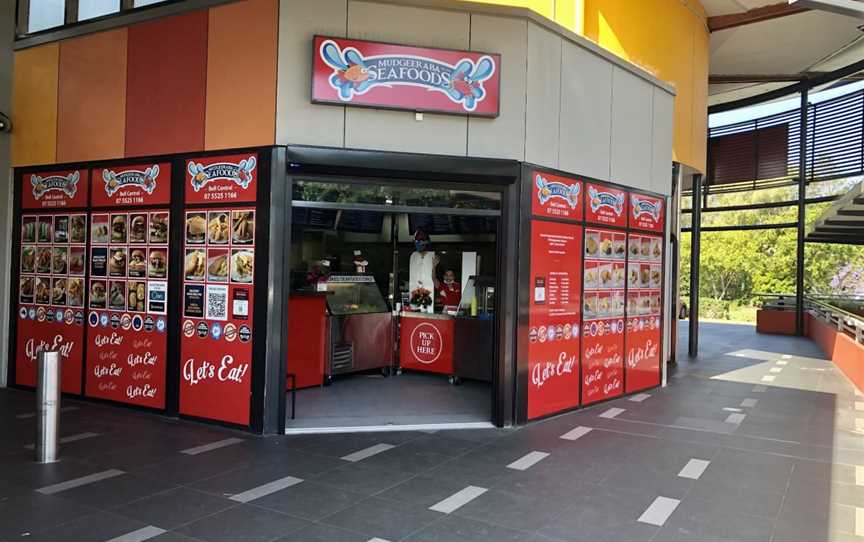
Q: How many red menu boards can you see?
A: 6